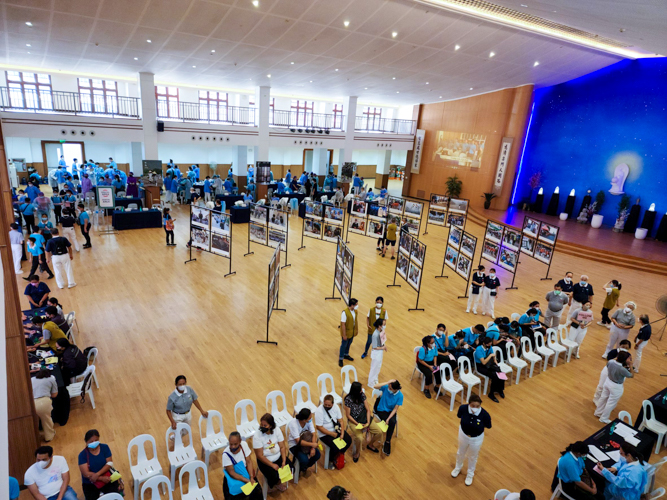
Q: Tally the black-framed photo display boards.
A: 12